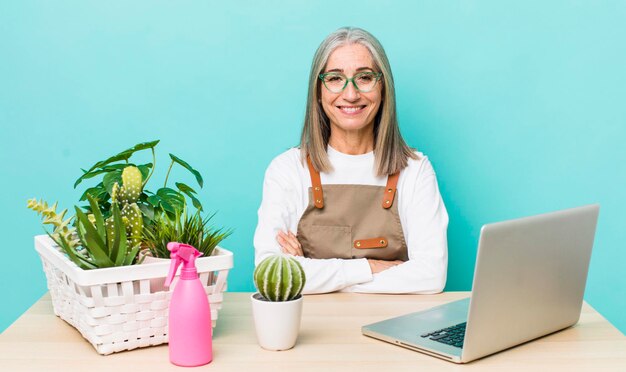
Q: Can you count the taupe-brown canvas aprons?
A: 1